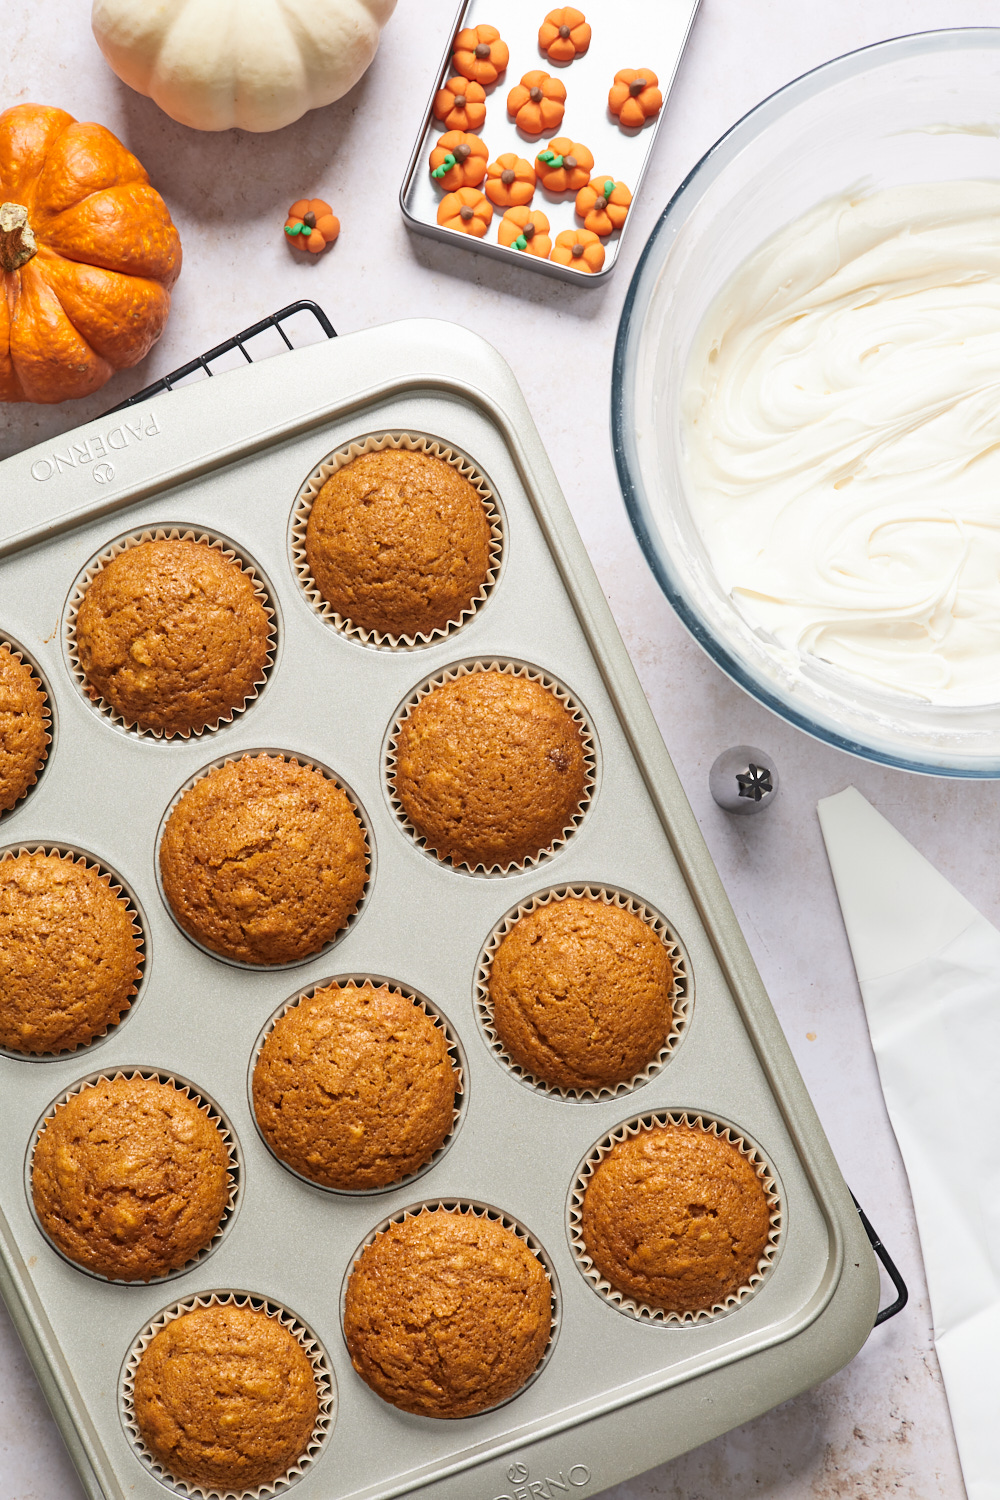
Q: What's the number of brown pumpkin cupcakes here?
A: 12